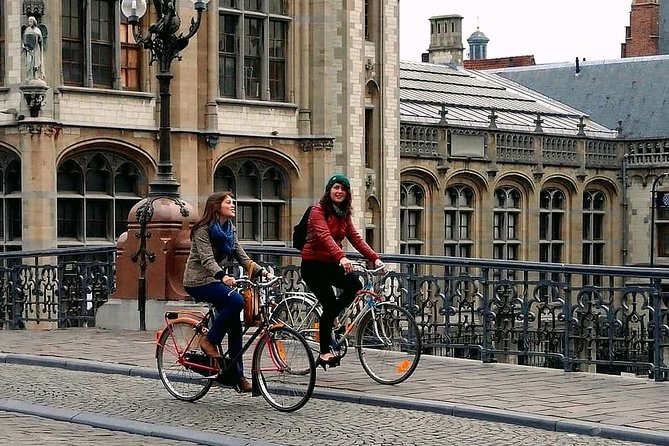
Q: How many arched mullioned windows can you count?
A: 8